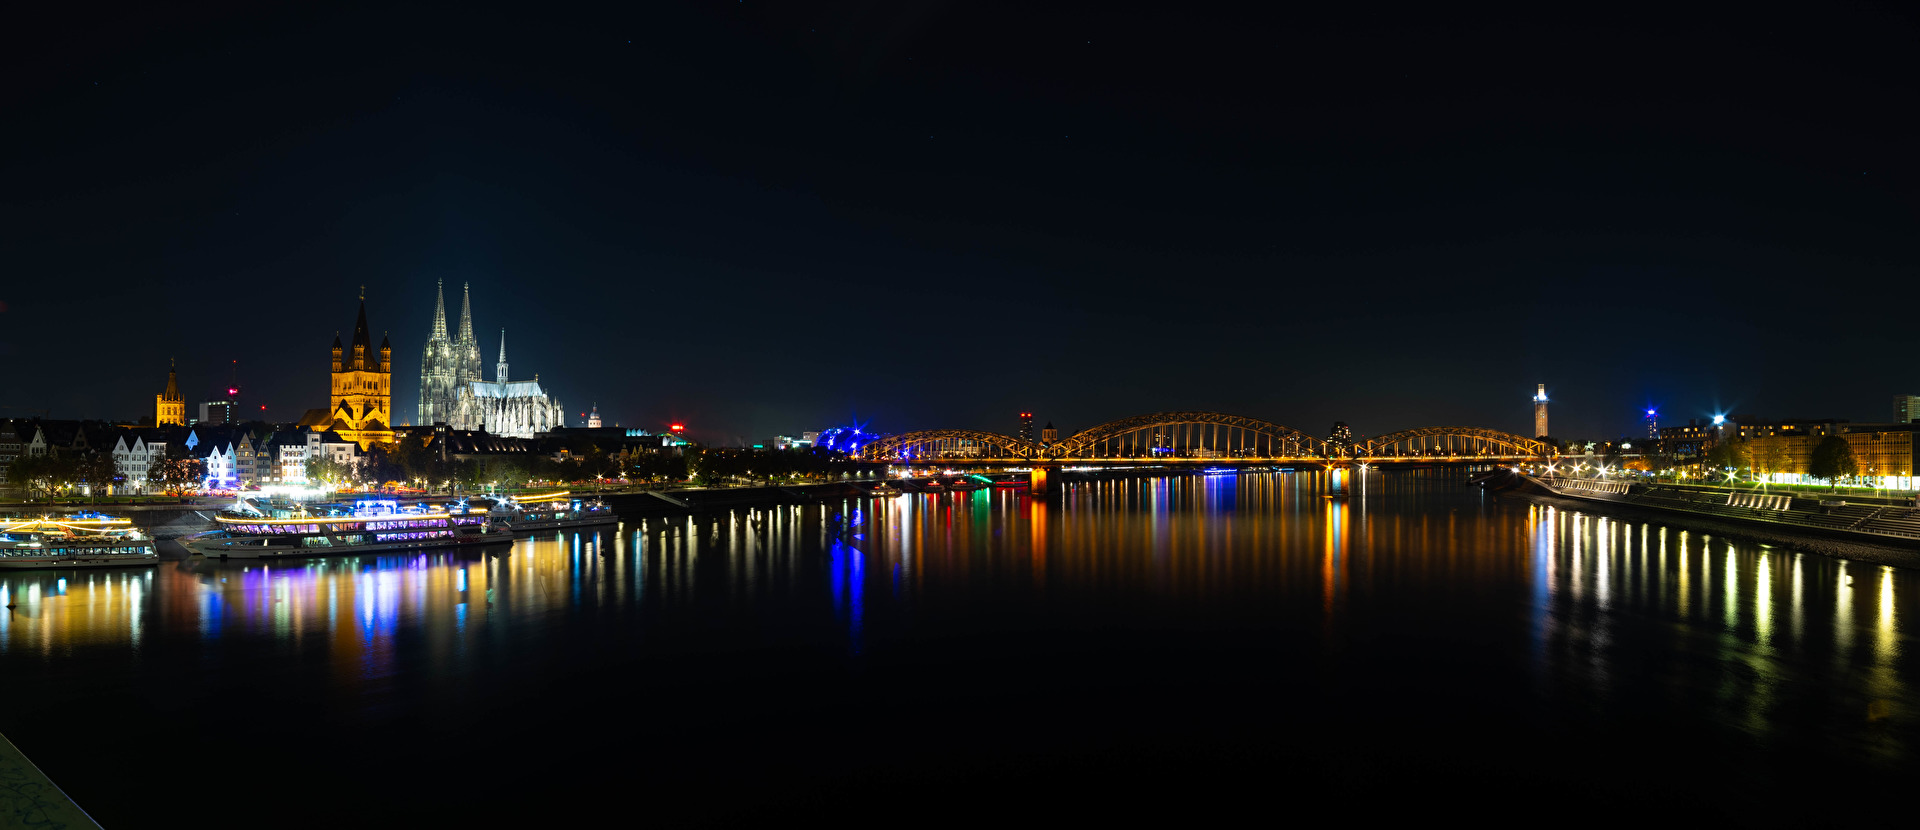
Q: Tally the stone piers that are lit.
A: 2